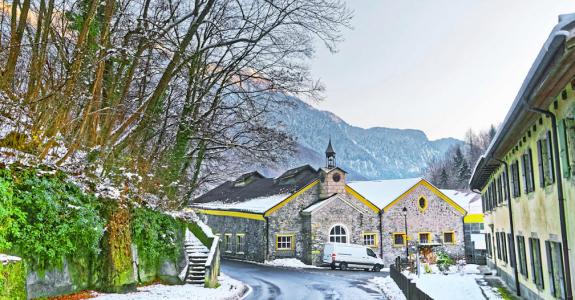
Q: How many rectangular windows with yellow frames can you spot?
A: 5